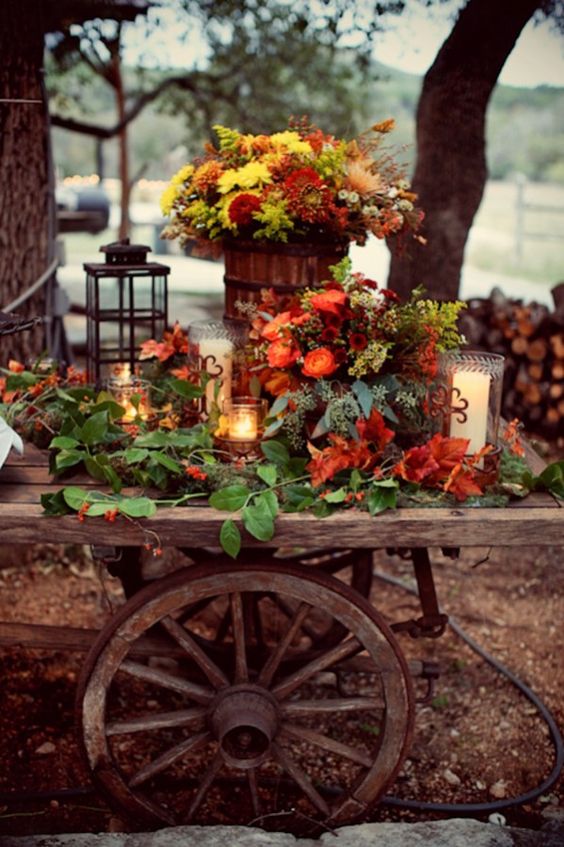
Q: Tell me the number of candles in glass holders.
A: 4